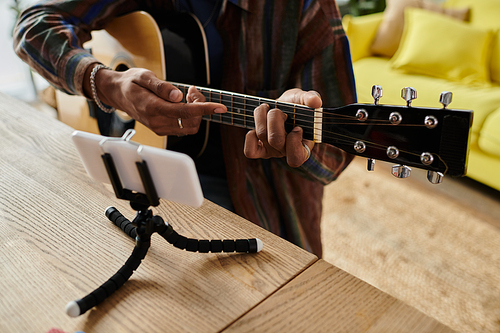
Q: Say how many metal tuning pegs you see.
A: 6